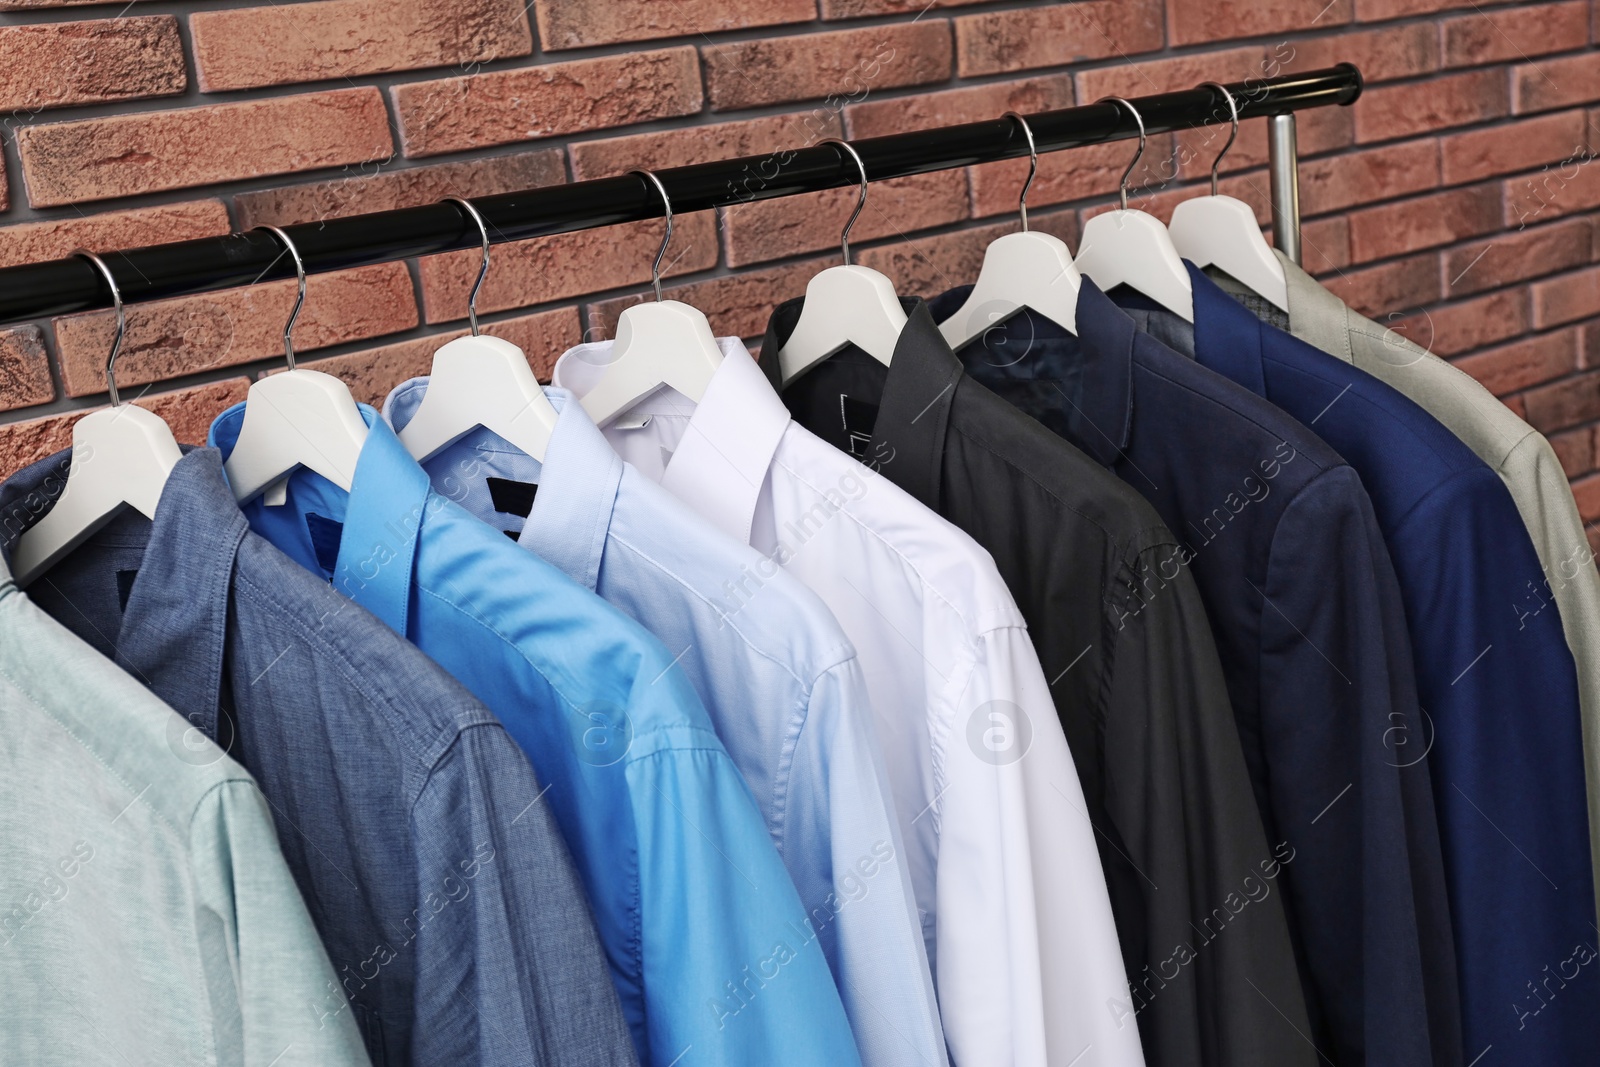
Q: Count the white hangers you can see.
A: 8